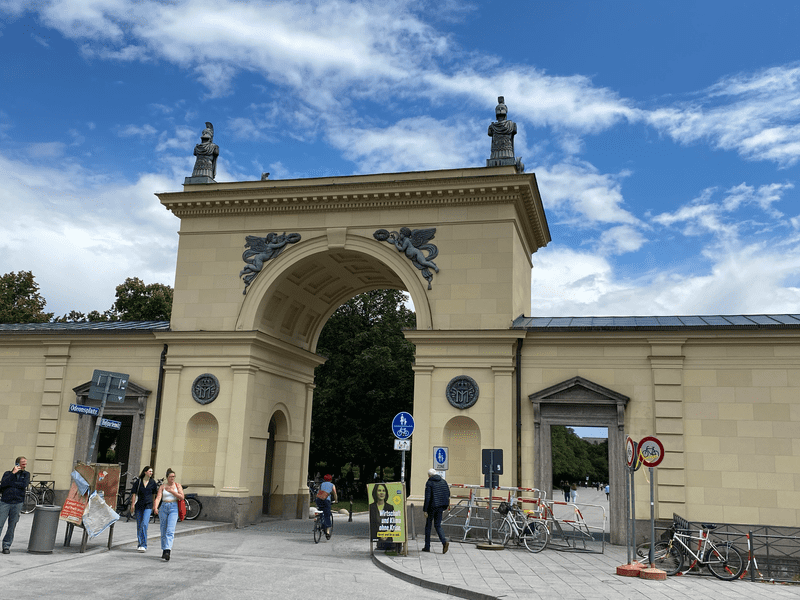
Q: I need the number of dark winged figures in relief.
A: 2